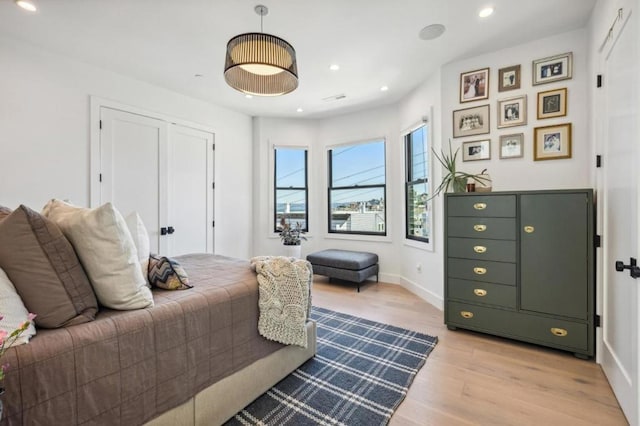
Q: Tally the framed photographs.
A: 9